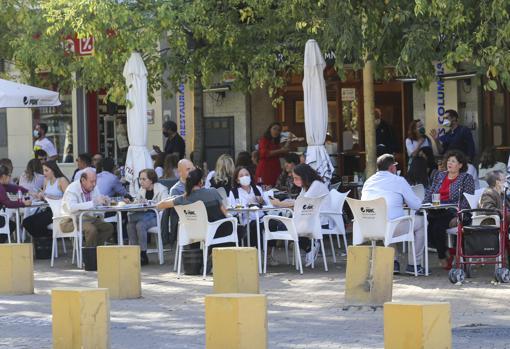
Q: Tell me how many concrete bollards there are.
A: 7